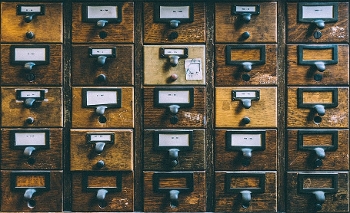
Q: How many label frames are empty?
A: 9